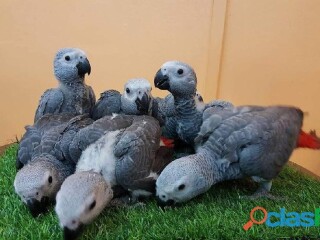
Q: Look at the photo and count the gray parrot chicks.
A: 6